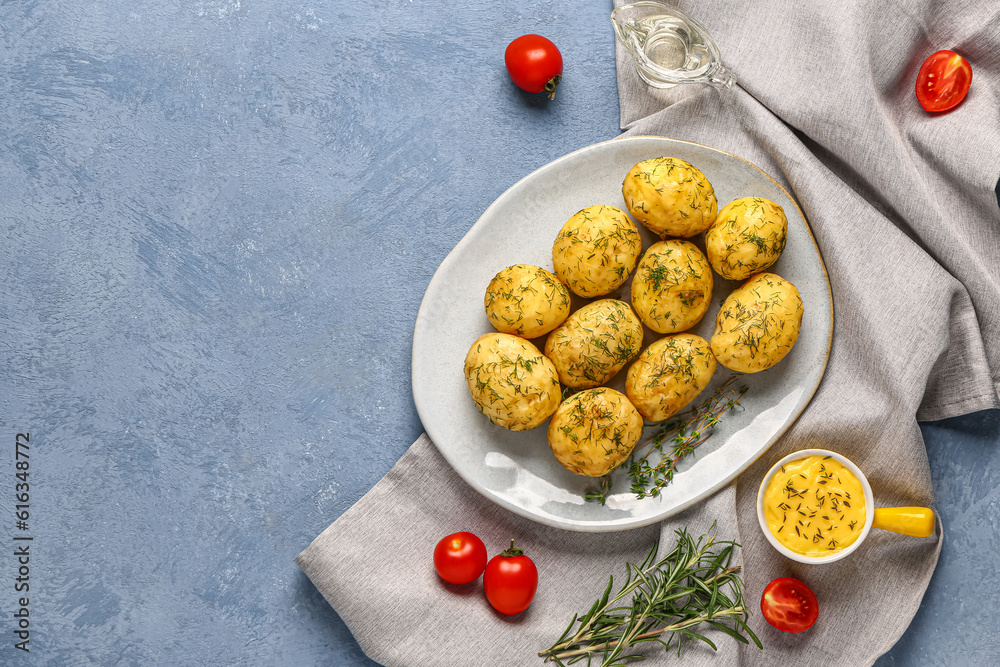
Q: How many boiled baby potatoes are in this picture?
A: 10